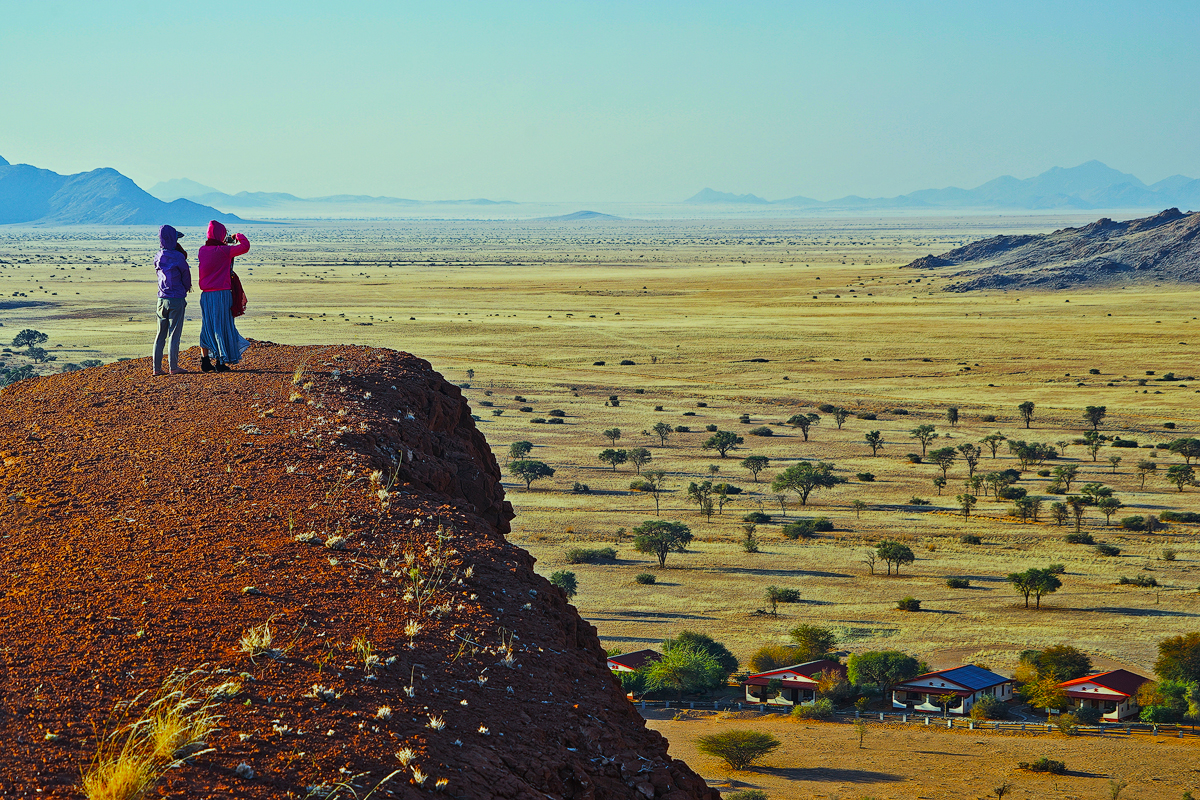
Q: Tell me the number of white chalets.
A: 4